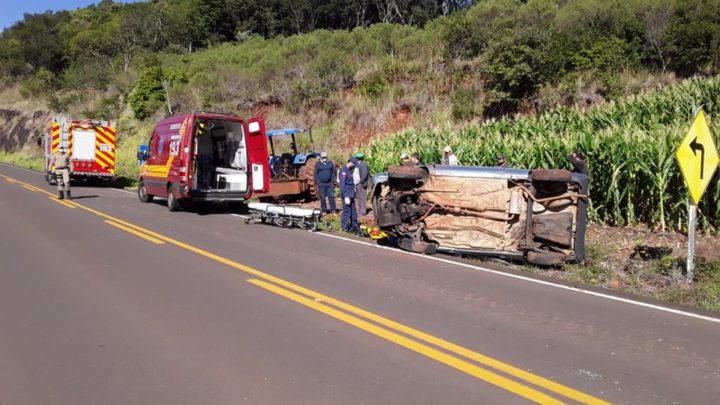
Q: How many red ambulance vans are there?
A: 1